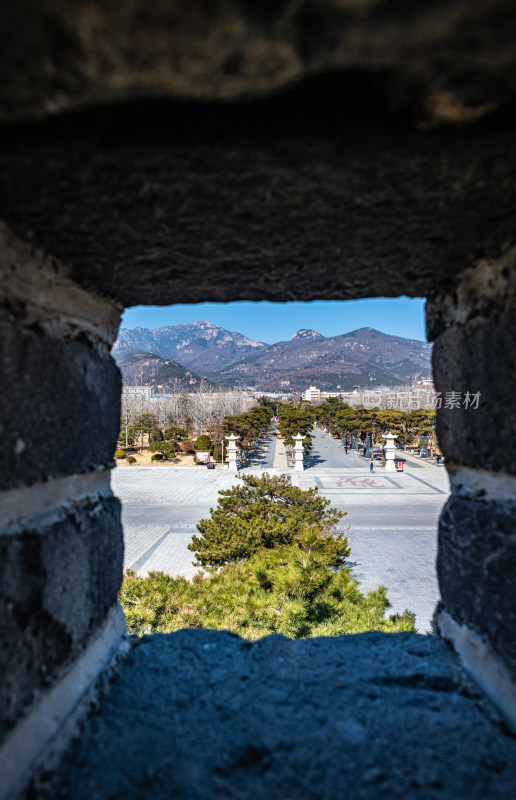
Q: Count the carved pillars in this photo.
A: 3